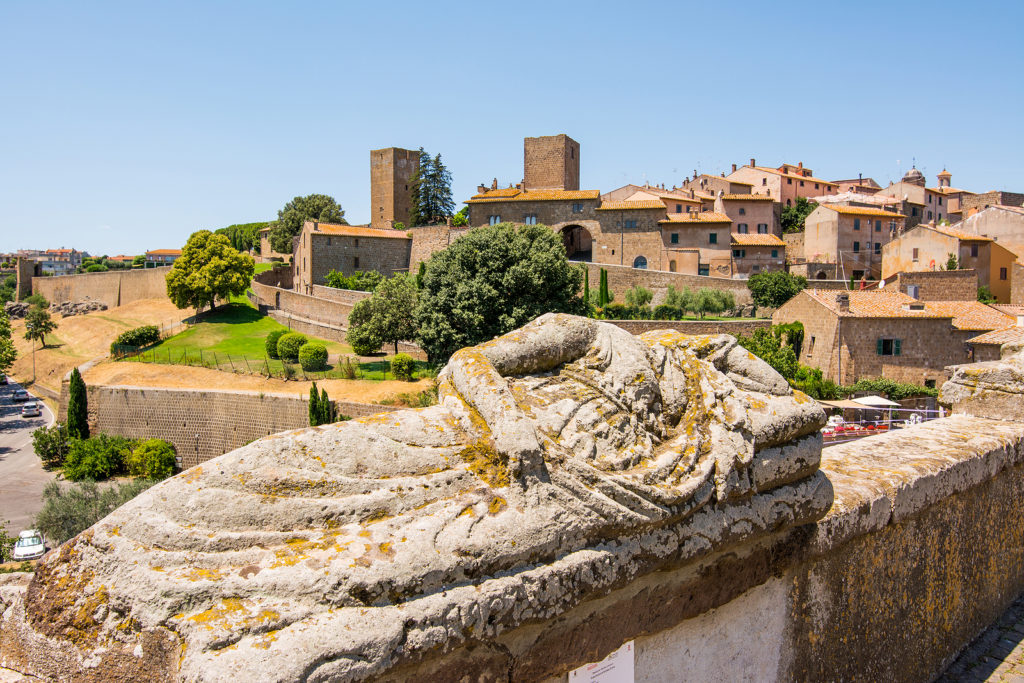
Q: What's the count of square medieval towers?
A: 2